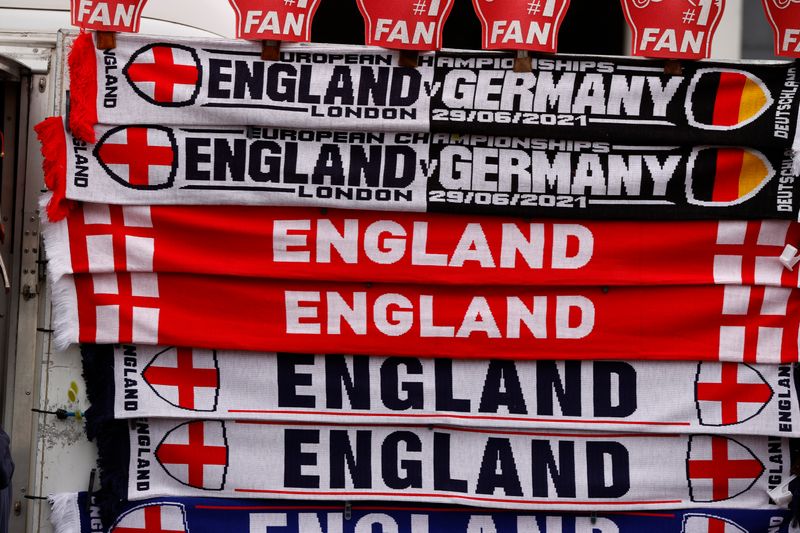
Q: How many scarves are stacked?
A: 7